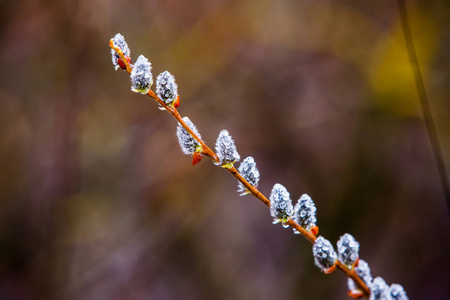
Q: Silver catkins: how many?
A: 13